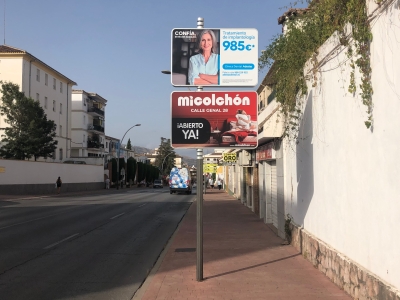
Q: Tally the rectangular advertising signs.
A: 2